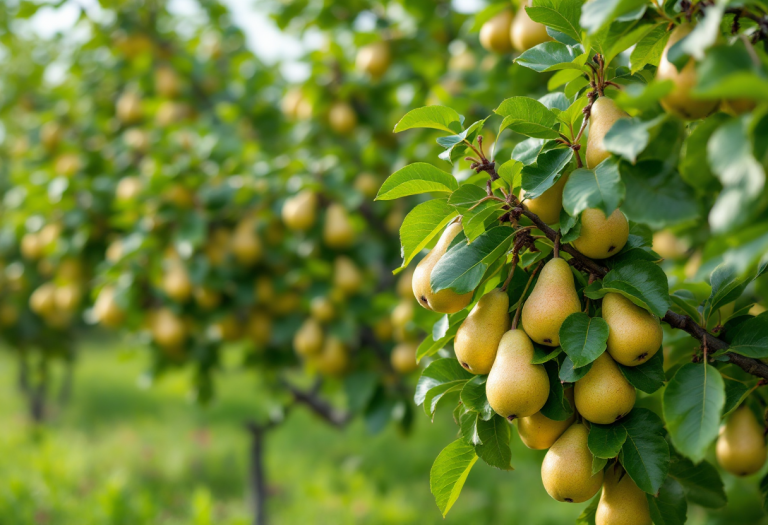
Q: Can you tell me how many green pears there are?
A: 0